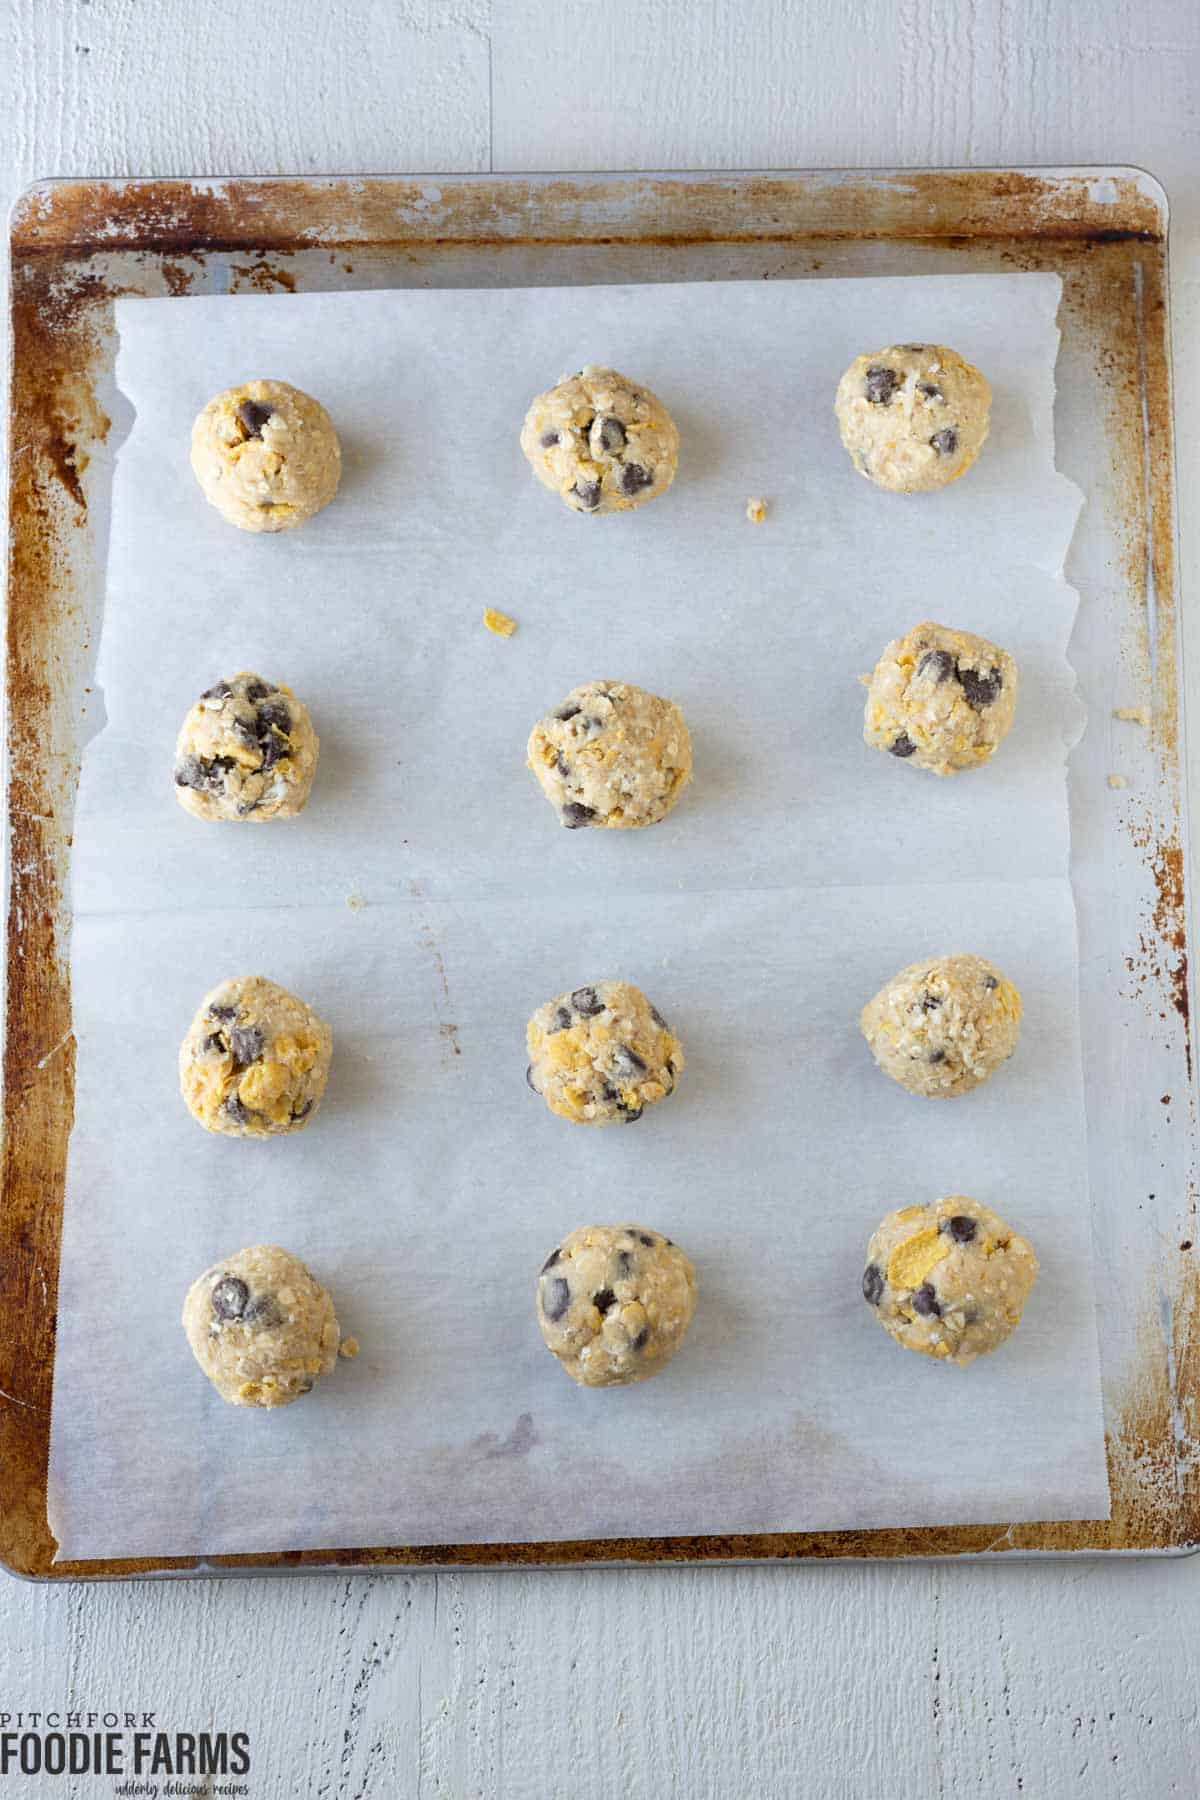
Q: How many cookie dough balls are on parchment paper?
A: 12